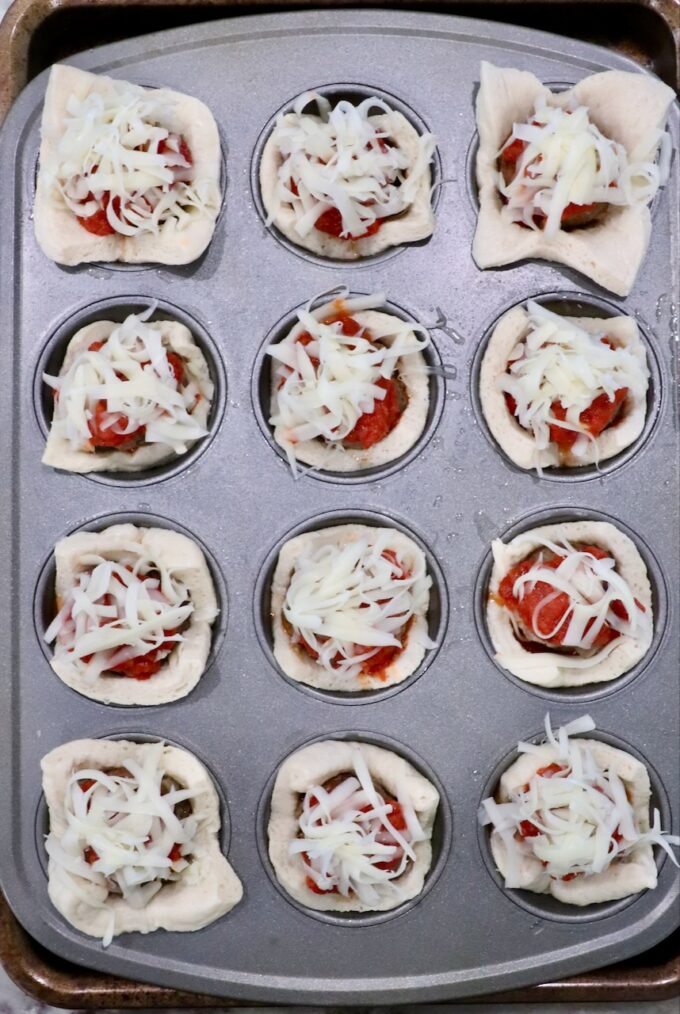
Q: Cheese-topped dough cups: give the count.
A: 12